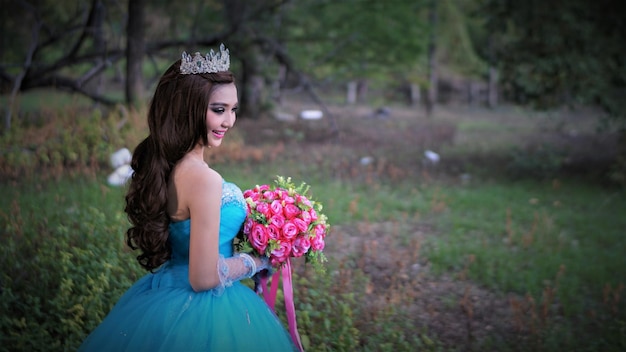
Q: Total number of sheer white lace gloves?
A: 1